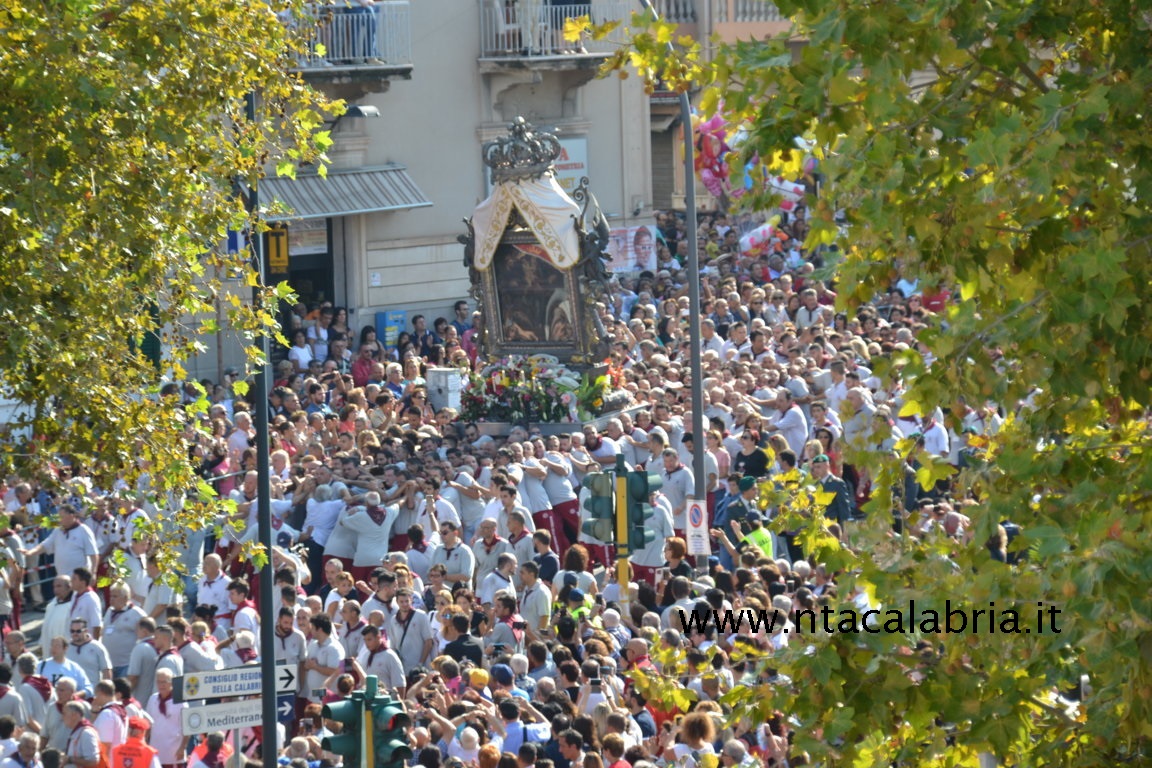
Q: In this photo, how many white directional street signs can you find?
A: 2